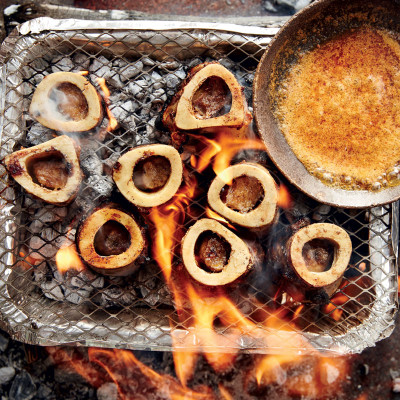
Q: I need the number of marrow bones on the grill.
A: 8